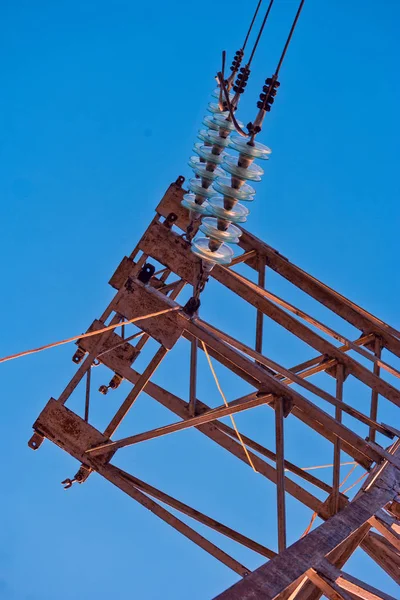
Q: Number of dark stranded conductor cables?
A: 3